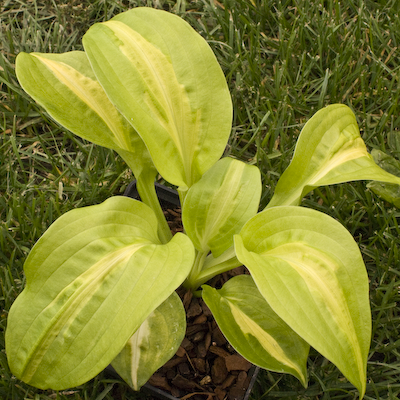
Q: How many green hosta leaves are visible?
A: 8